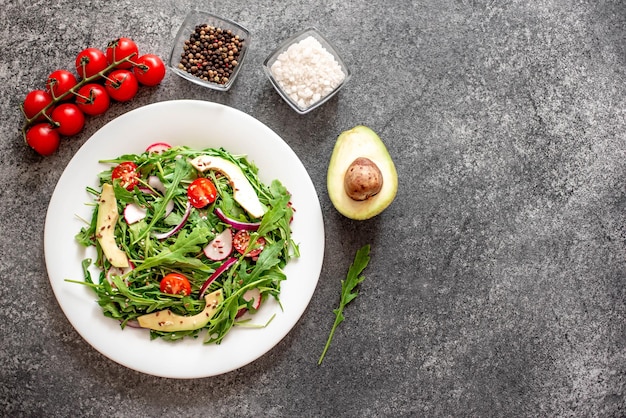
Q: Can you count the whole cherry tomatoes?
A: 9